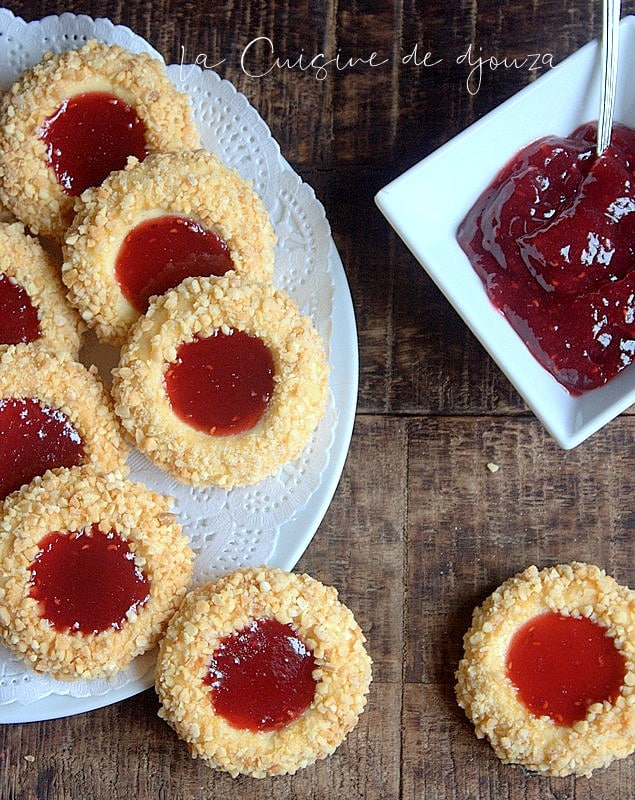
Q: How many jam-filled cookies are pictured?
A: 8